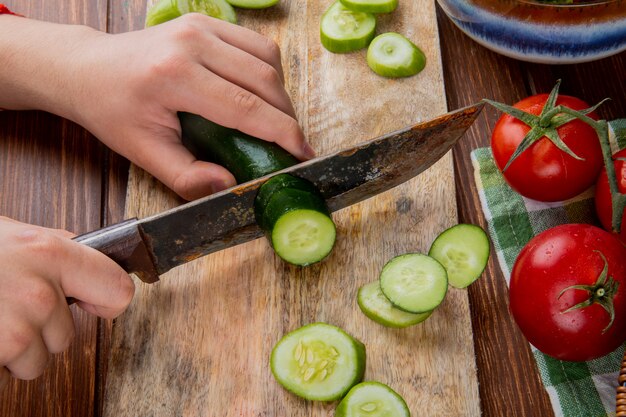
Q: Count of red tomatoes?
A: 3